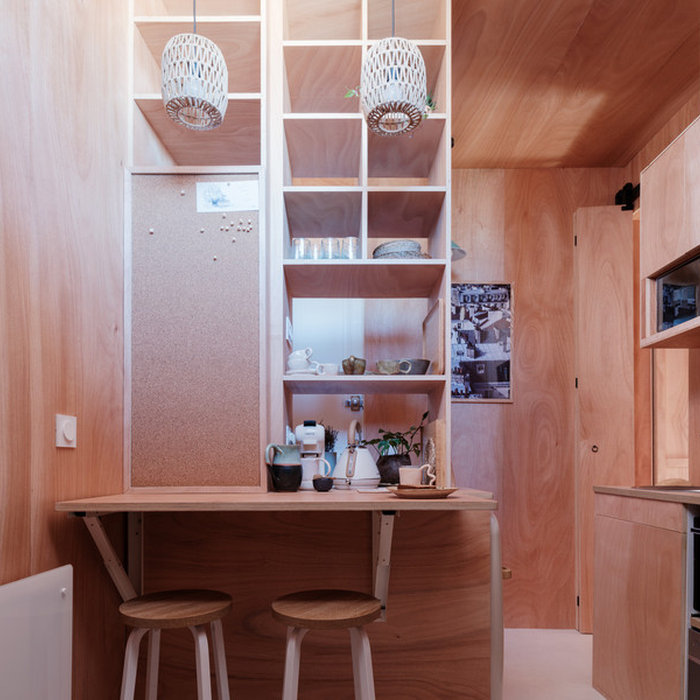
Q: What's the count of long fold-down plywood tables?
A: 1